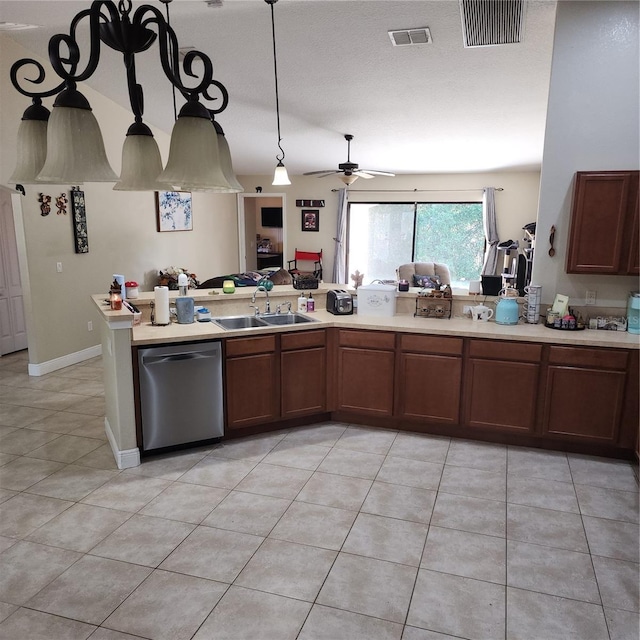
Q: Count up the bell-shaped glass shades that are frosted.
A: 6